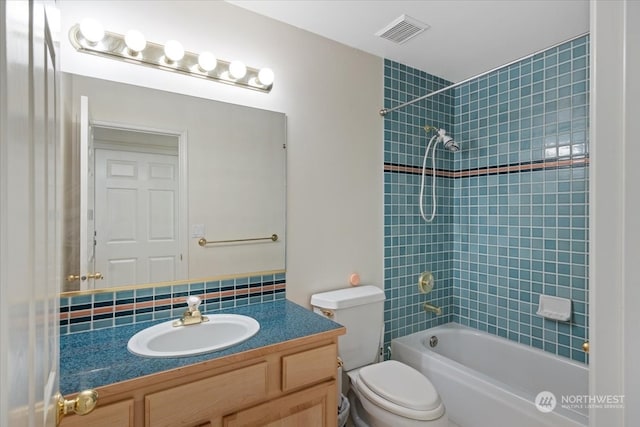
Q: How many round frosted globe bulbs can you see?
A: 6